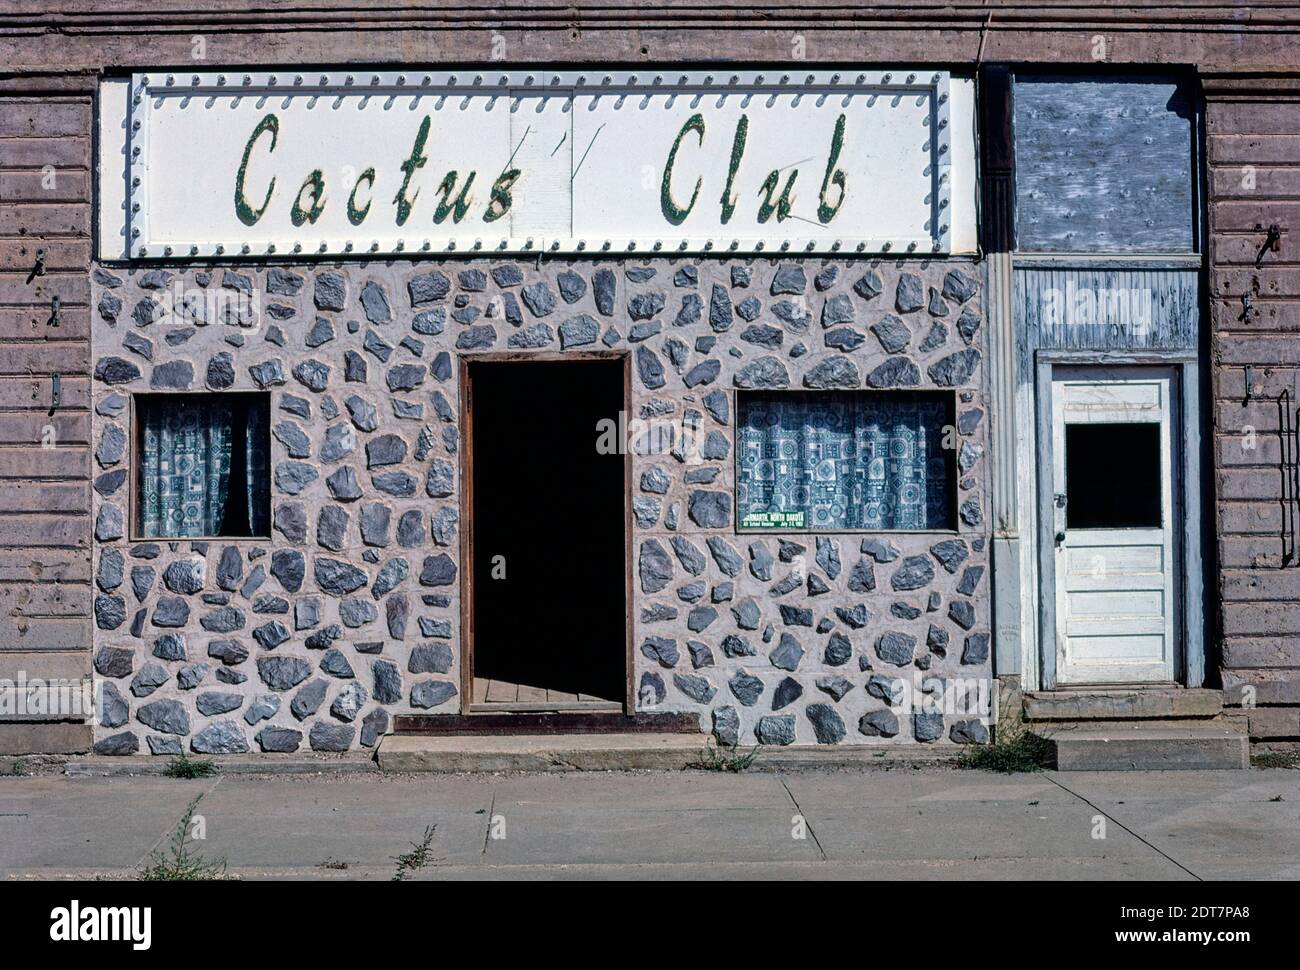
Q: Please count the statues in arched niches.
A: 0